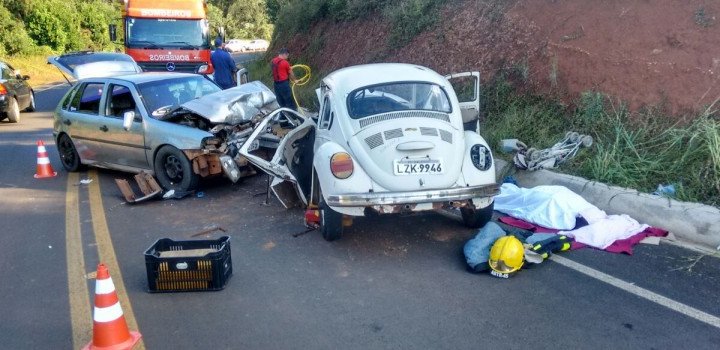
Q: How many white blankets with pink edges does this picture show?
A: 1